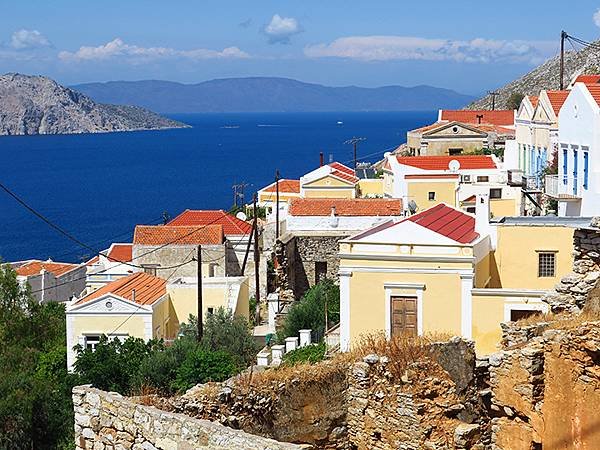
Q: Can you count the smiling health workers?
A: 0